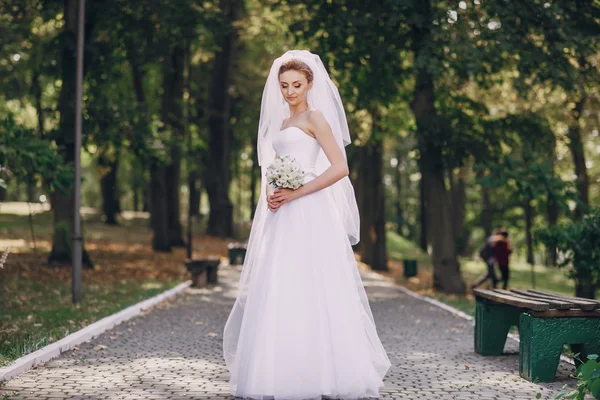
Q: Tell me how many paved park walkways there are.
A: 1